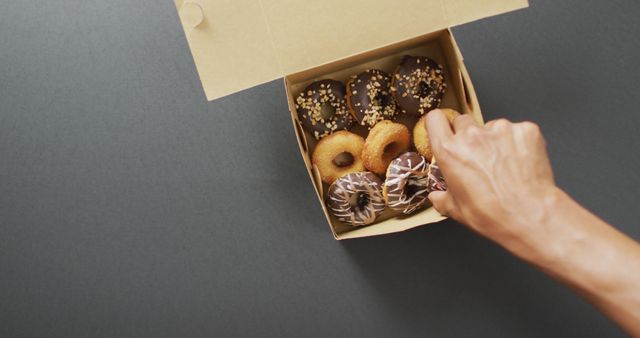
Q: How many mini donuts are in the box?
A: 9